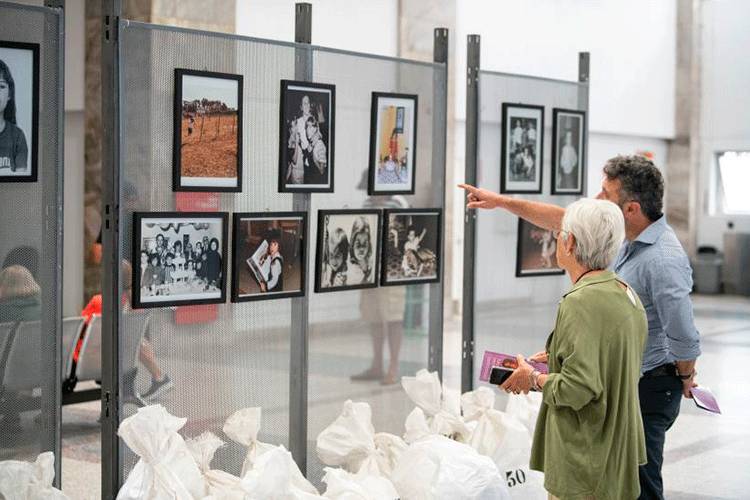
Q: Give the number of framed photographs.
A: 11